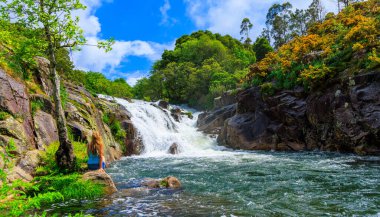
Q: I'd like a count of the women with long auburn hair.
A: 1